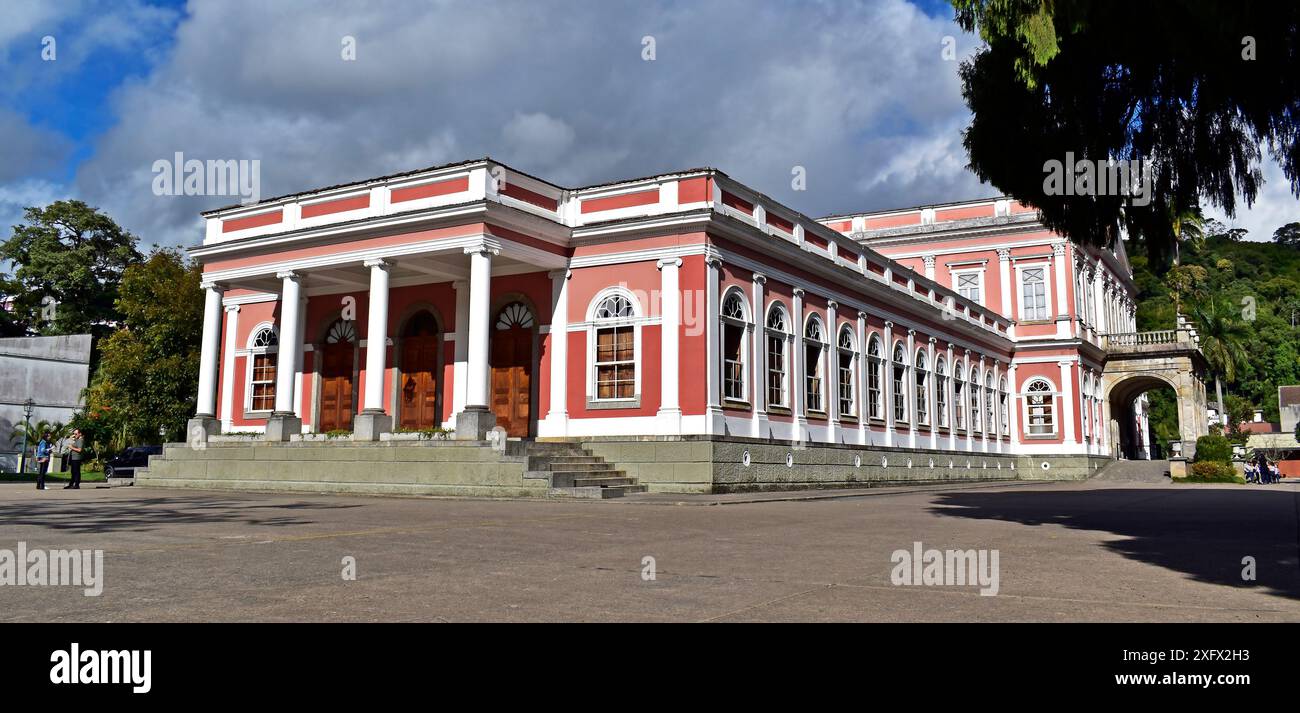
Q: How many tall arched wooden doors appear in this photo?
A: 3